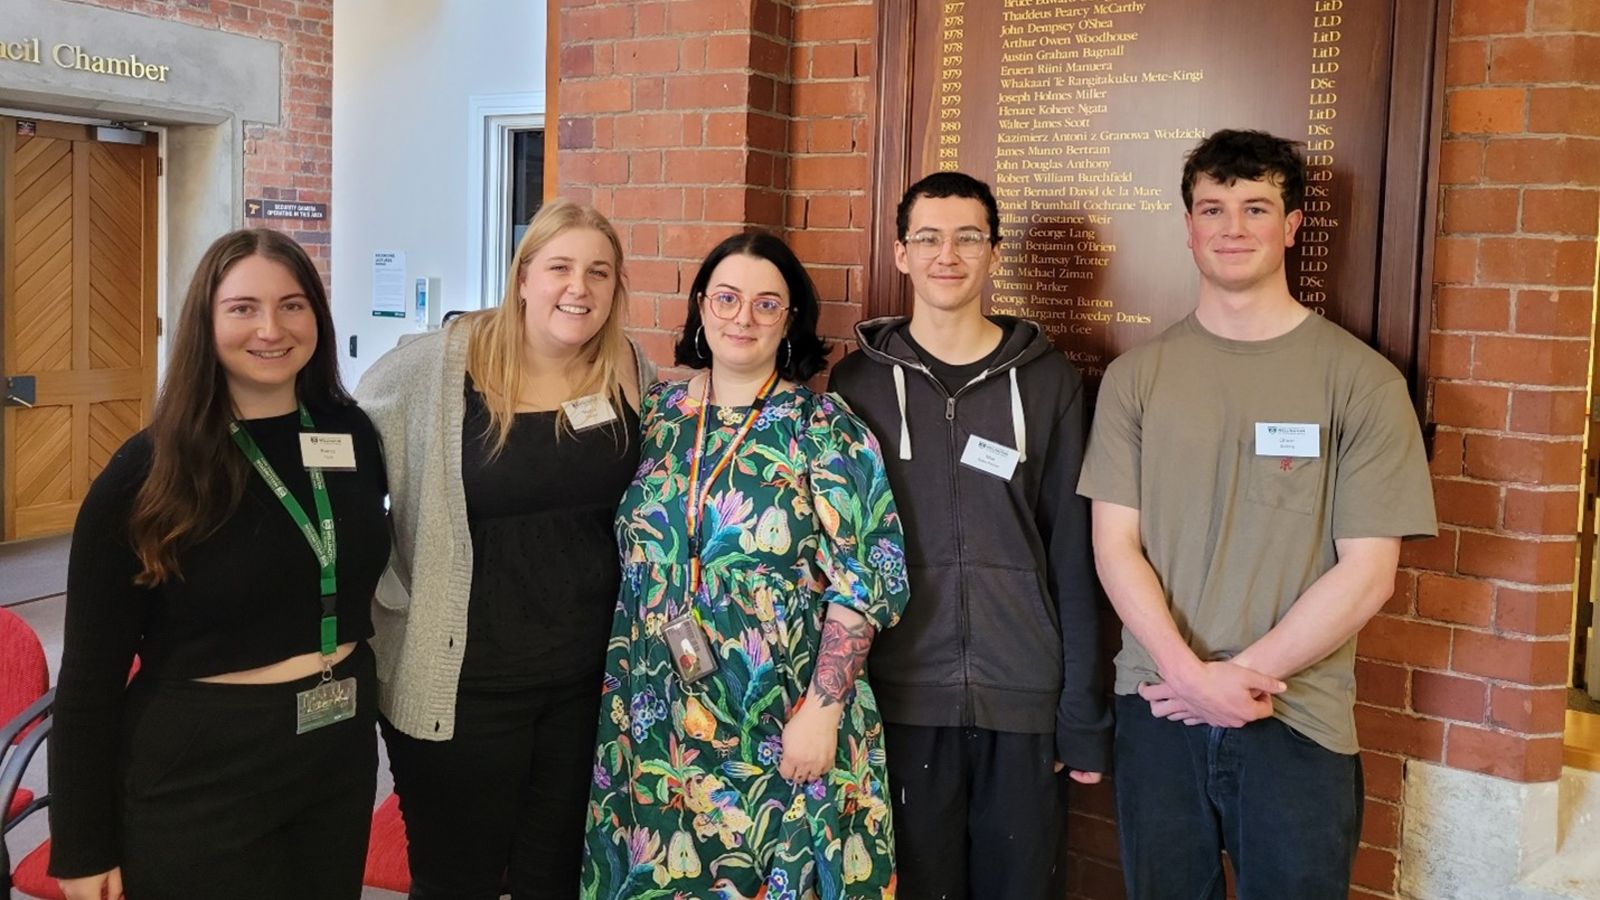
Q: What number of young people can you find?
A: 5